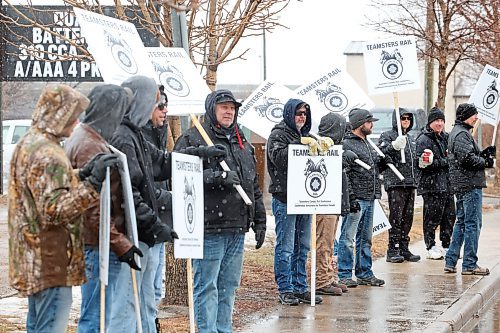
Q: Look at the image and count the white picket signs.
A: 11